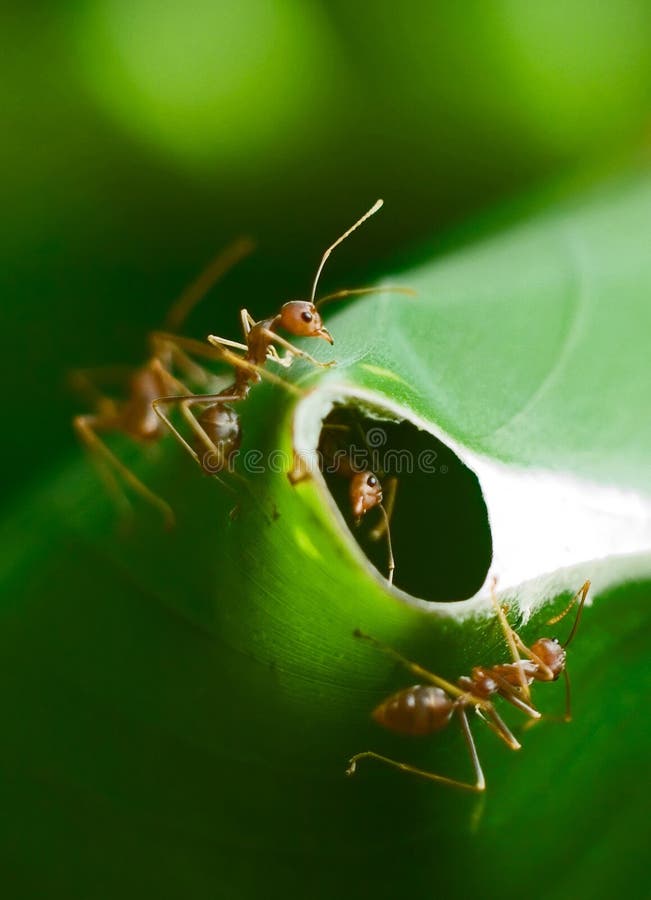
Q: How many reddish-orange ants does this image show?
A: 4